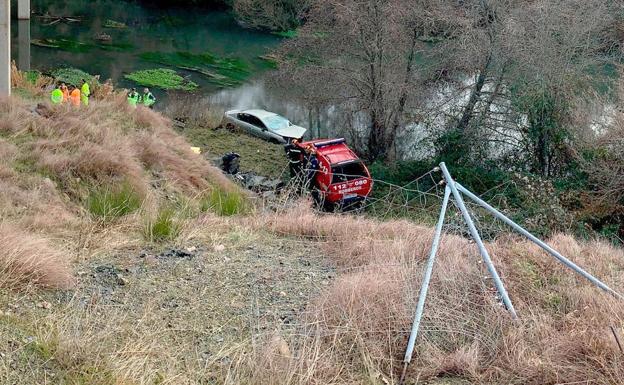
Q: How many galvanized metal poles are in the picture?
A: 3